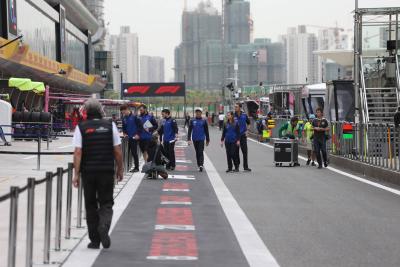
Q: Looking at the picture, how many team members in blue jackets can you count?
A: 6